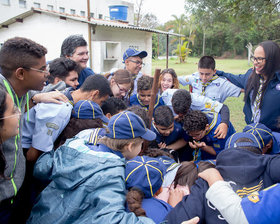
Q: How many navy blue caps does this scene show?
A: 6